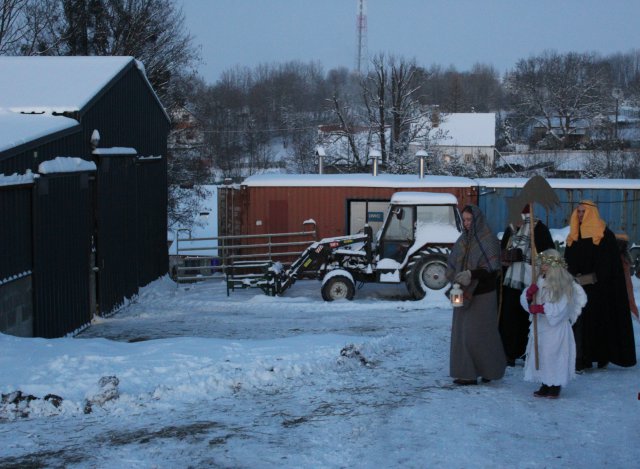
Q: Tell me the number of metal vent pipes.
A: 3